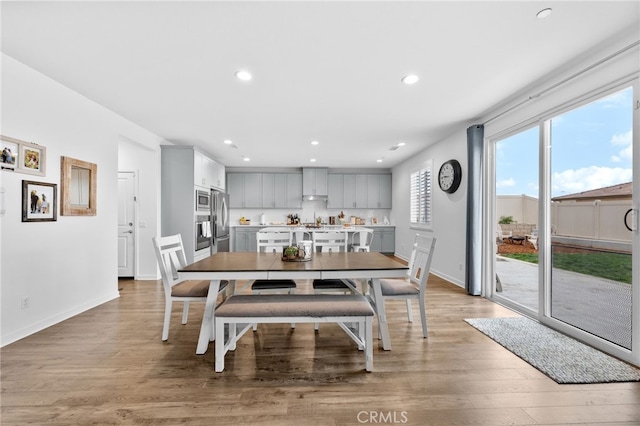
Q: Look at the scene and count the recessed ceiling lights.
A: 8